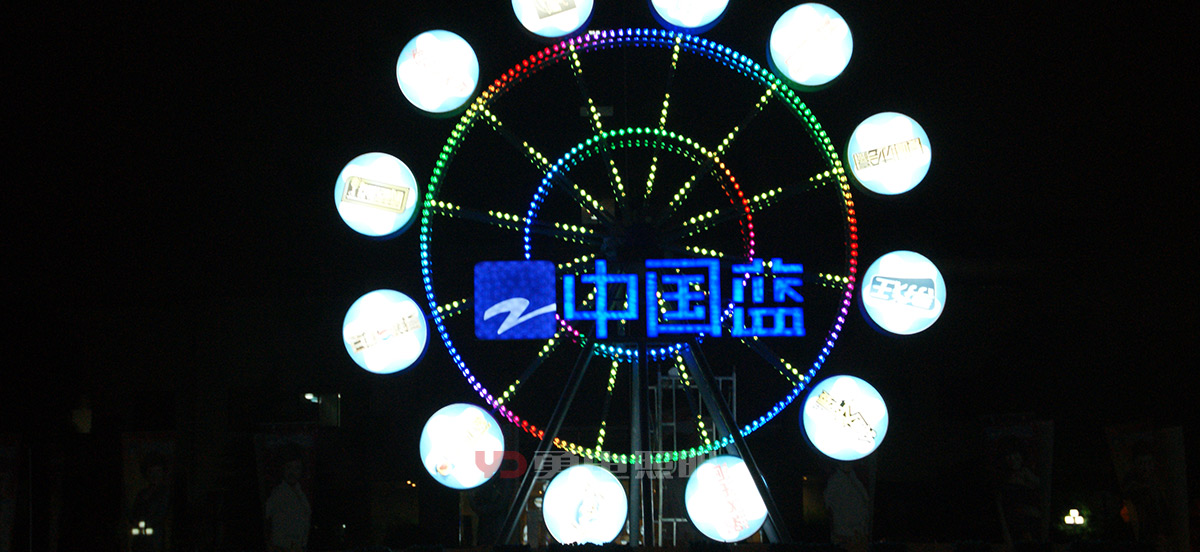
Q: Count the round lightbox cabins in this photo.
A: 12